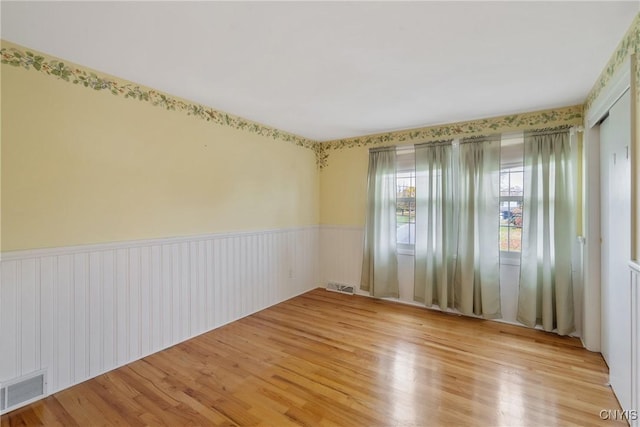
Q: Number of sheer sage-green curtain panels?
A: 4